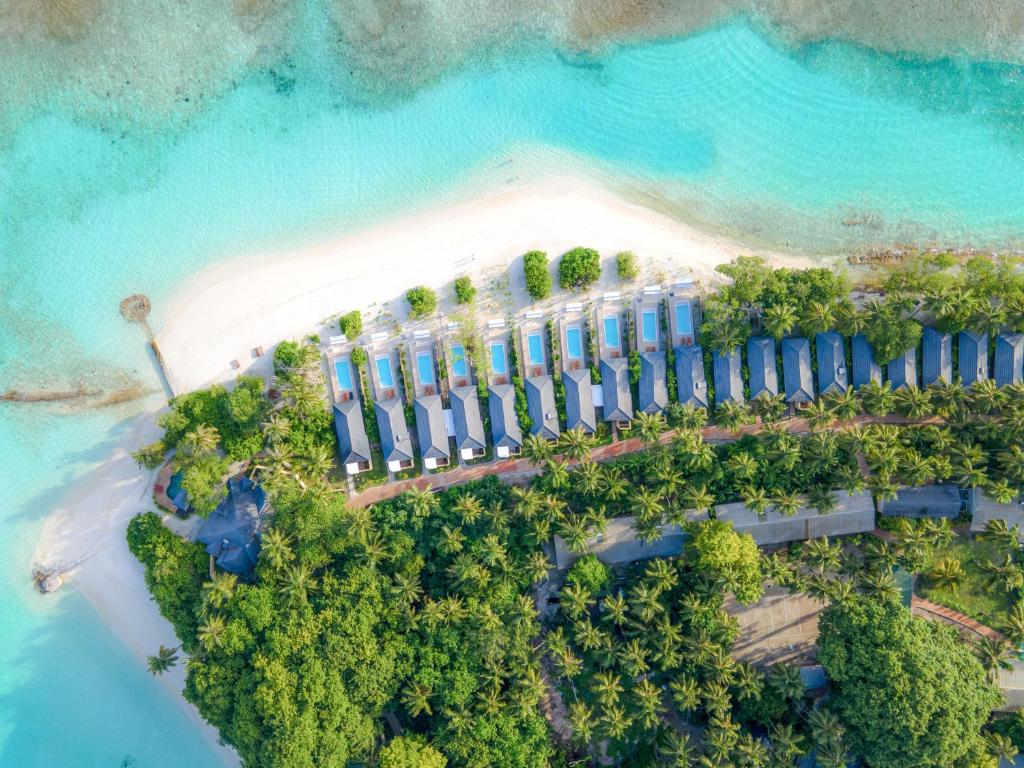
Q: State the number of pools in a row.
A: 10